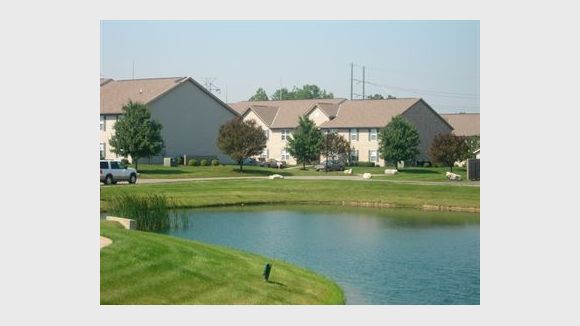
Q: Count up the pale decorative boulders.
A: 5